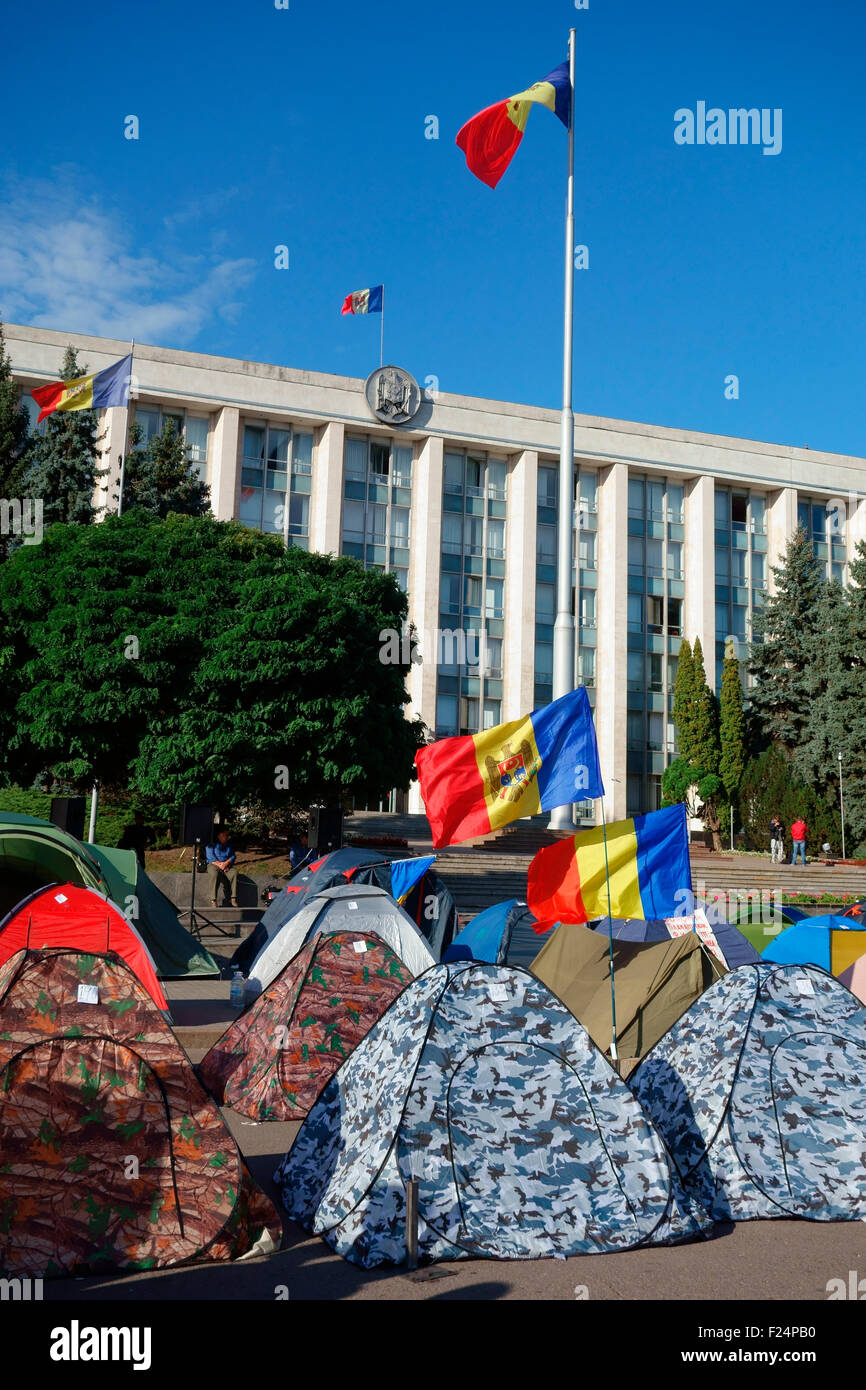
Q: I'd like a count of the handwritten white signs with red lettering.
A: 1